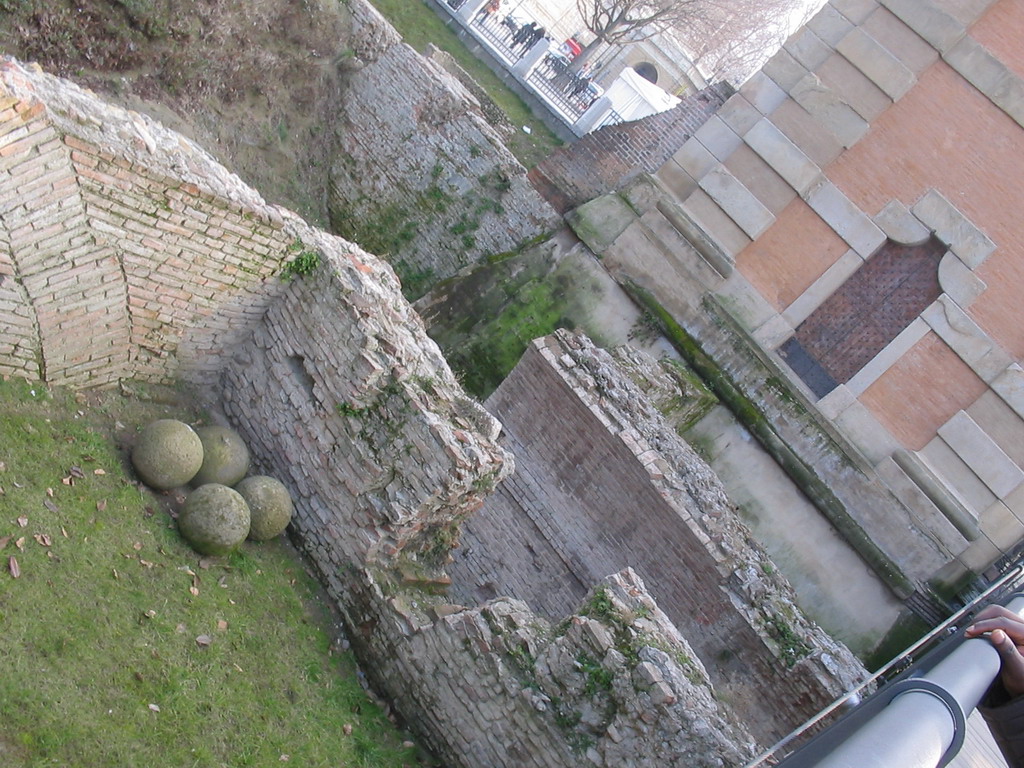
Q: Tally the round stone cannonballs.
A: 4